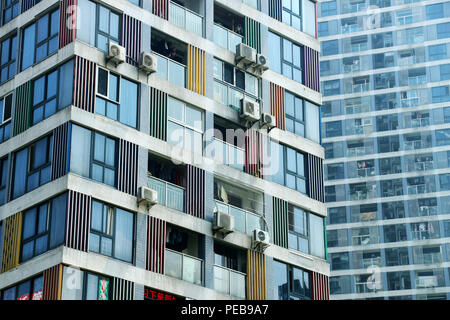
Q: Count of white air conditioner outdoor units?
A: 9